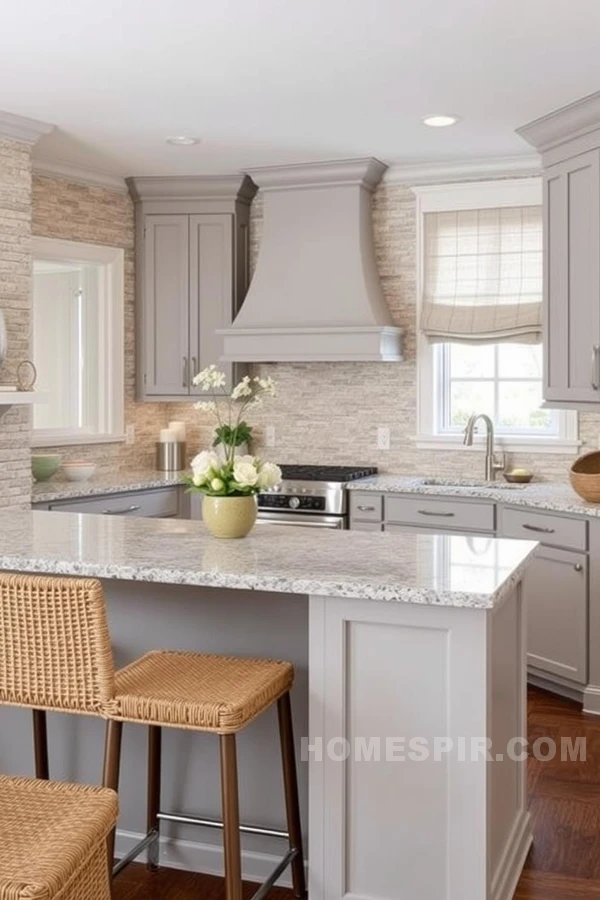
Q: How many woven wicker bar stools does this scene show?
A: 3